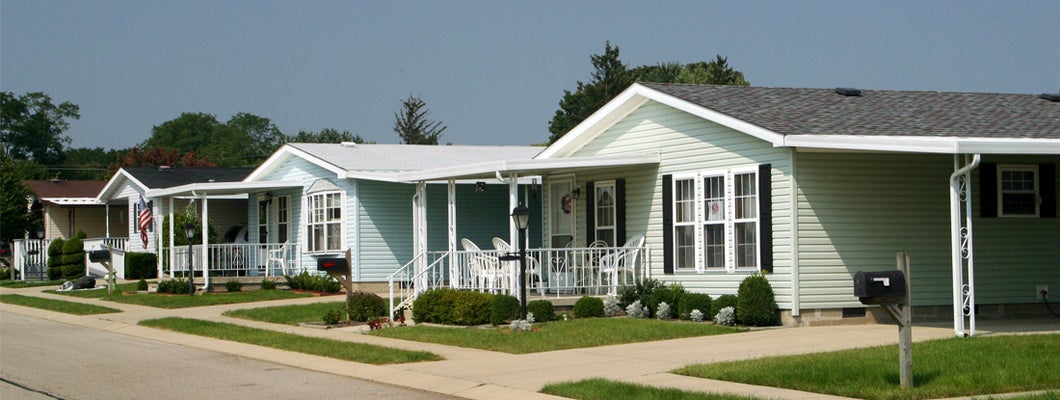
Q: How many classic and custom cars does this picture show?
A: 0